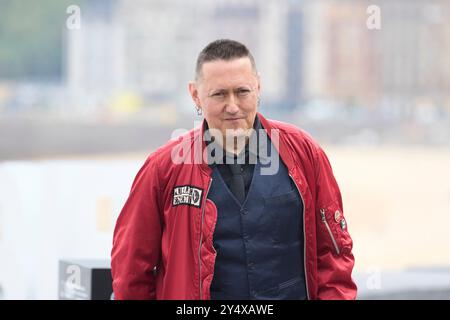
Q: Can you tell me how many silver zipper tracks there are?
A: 3